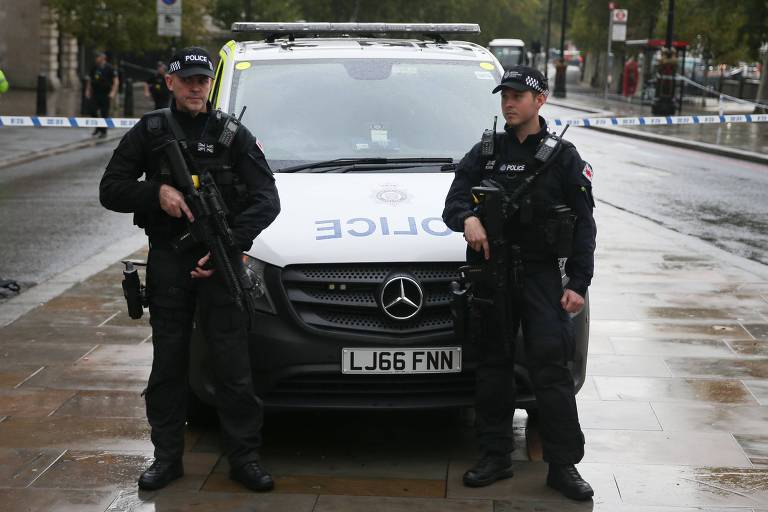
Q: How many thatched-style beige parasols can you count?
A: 0